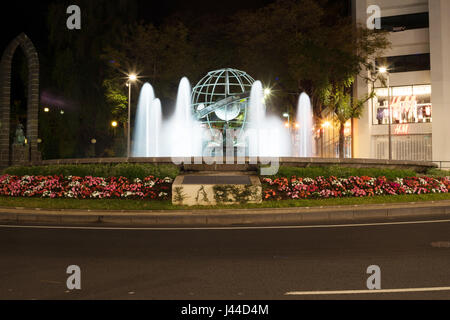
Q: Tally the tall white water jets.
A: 5